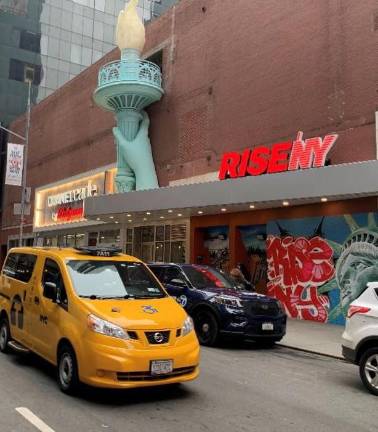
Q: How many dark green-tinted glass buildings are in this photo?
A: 1